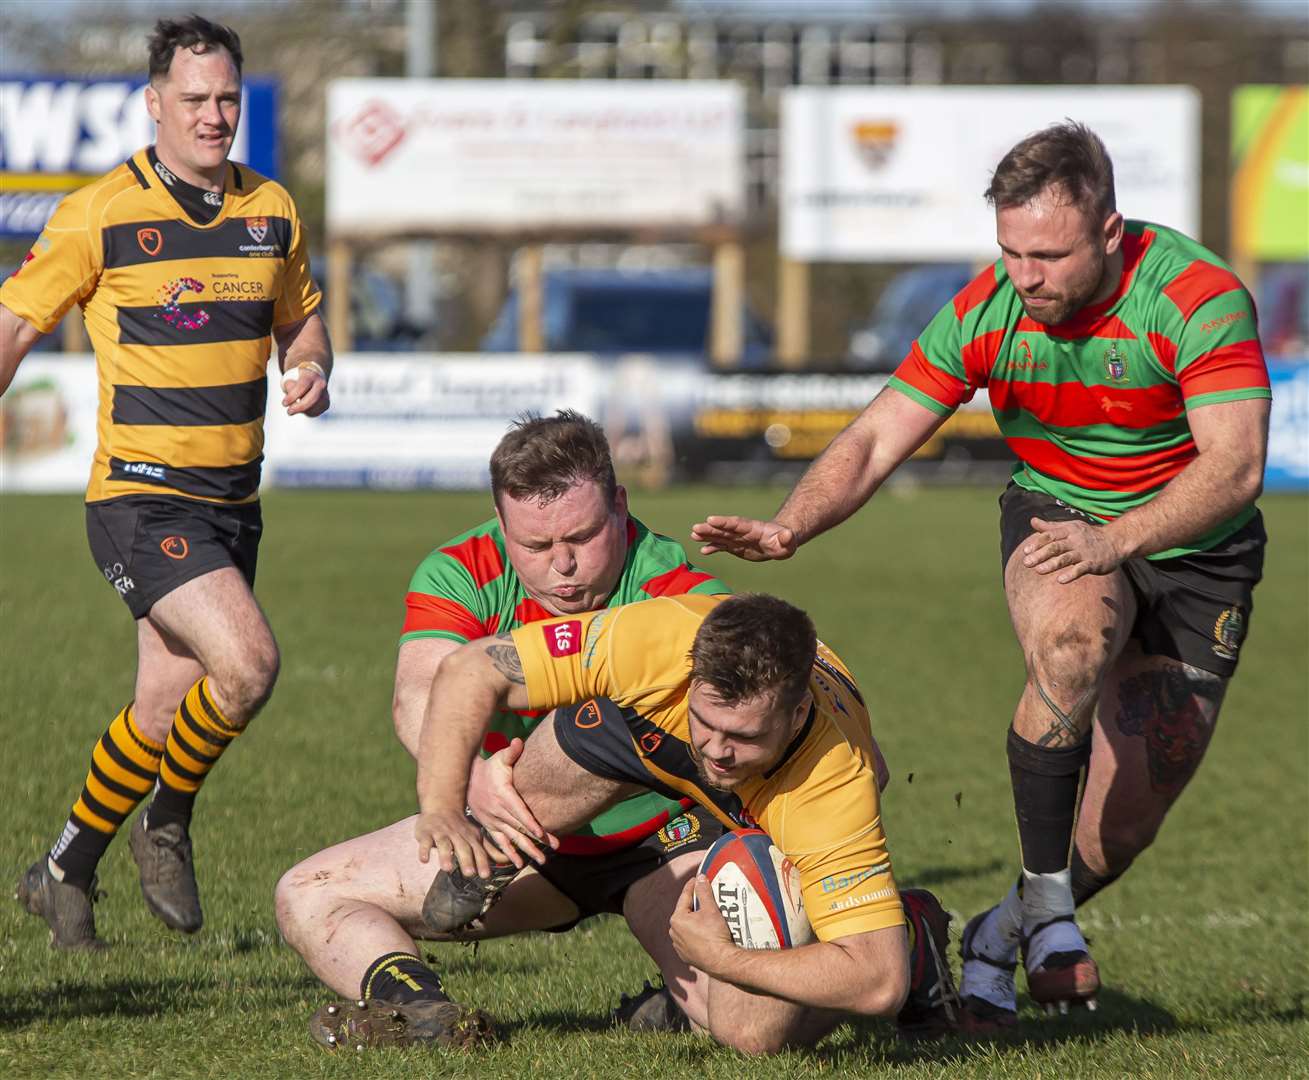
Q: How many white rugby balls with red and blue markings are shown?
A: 1